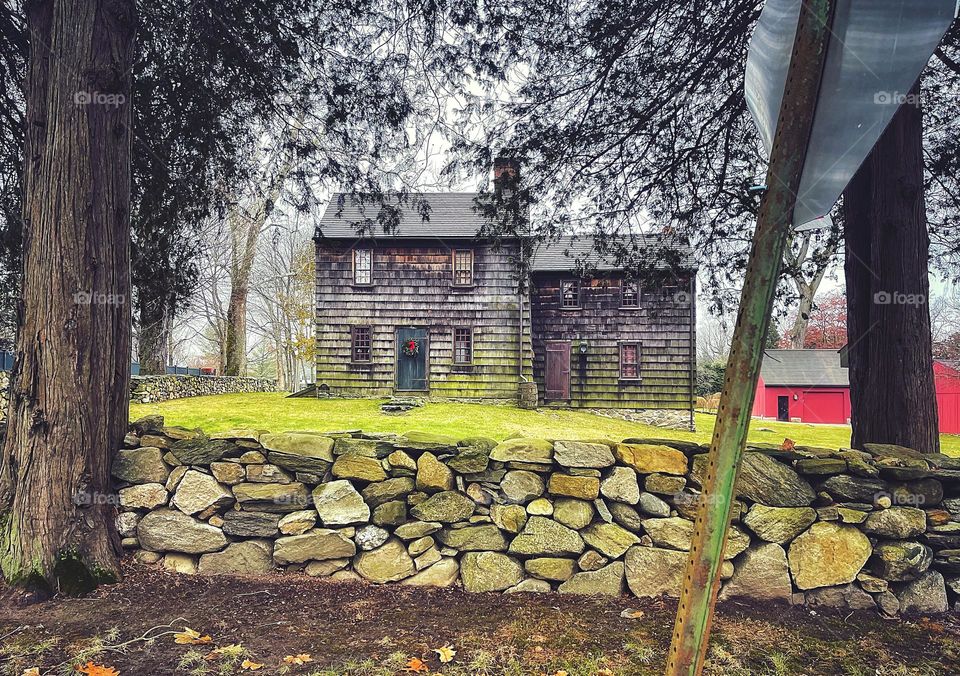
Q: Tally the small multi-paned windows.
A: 7